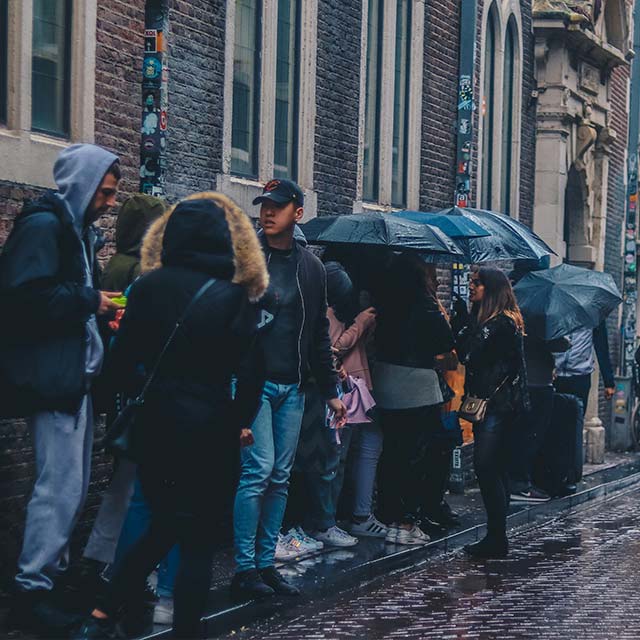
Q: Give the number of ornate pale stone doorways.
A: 1